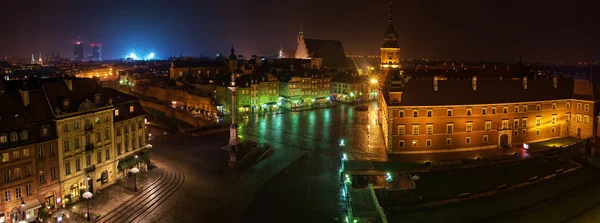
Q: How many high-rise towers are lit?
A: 2